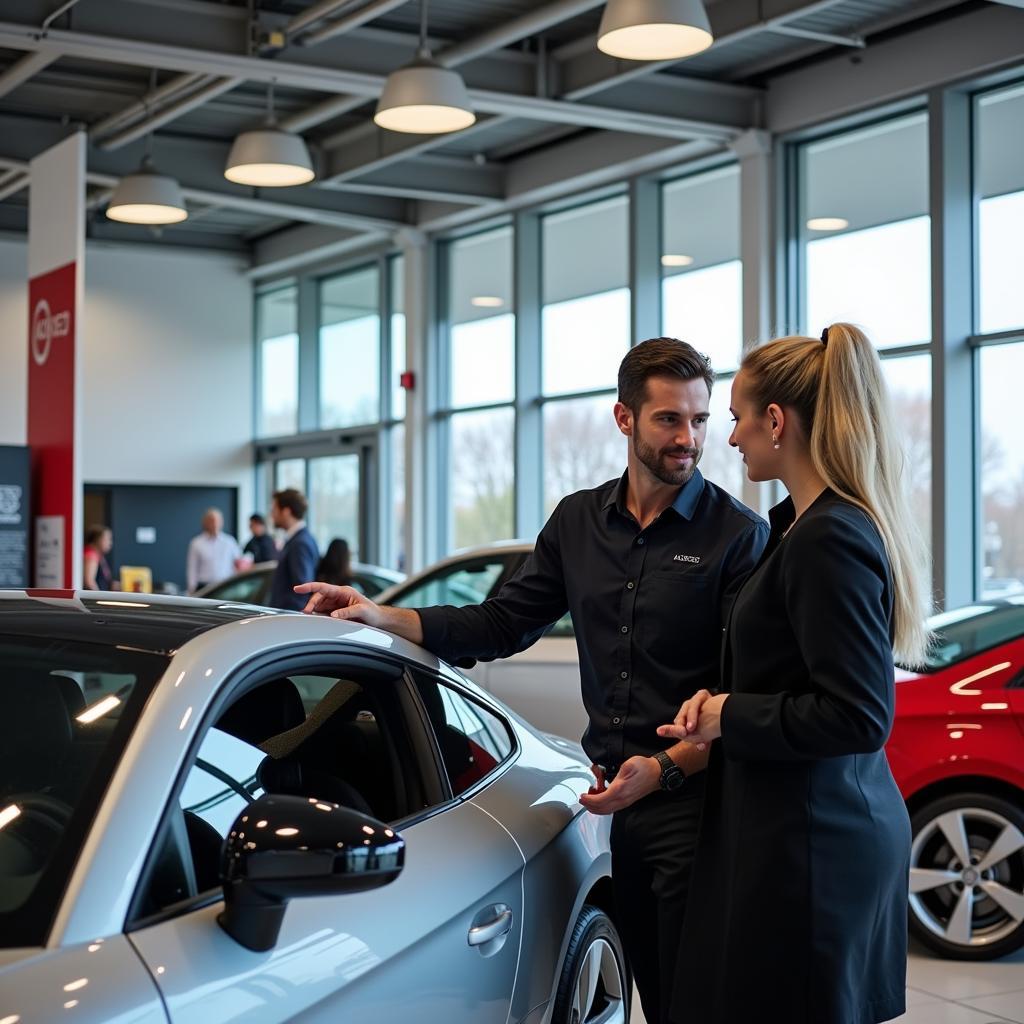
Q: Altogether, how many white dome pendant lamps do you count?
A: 4